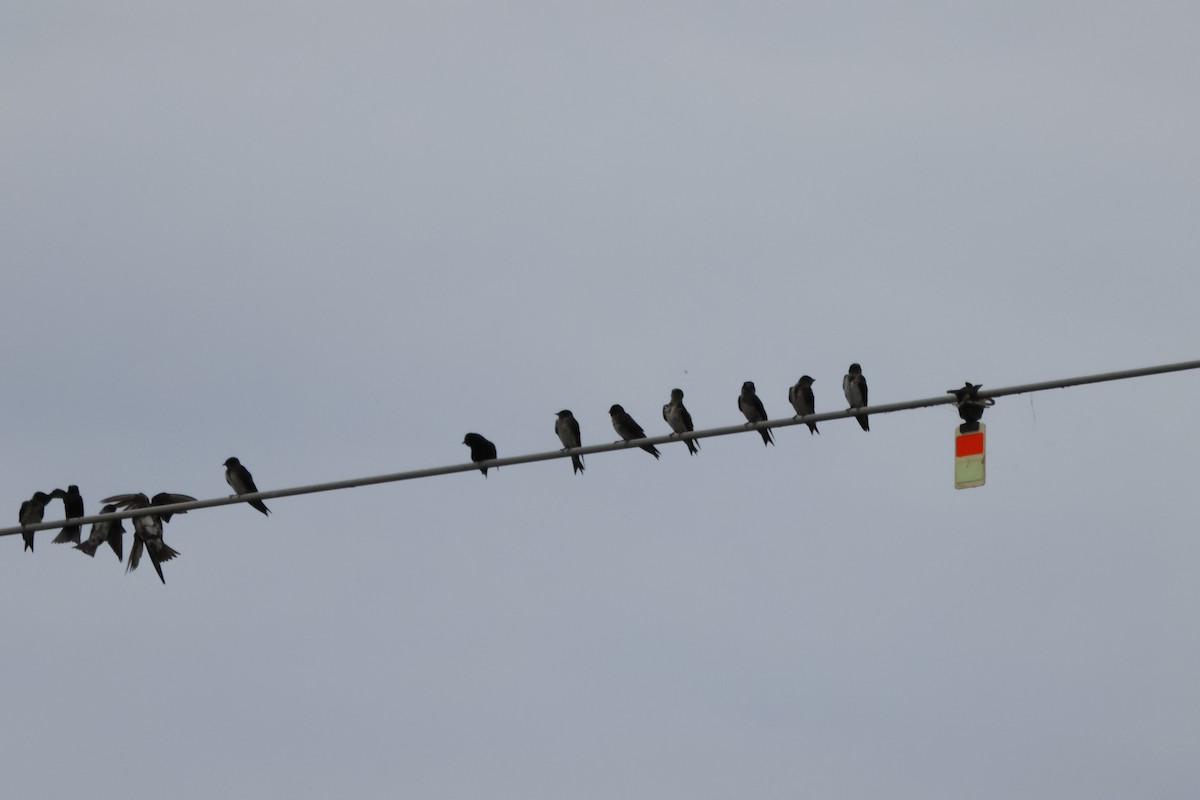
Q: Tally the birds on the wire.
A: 12